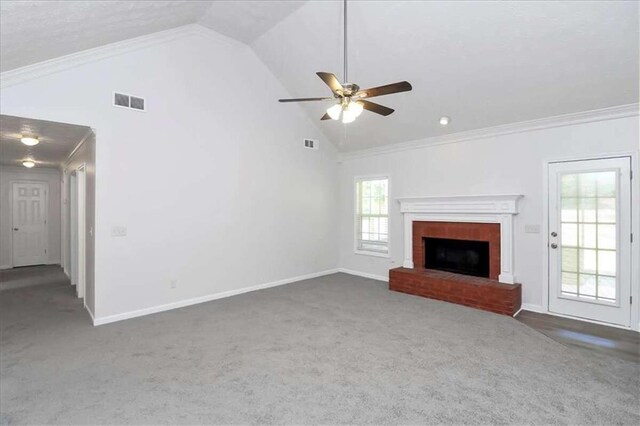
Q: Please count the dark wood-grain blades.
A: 5